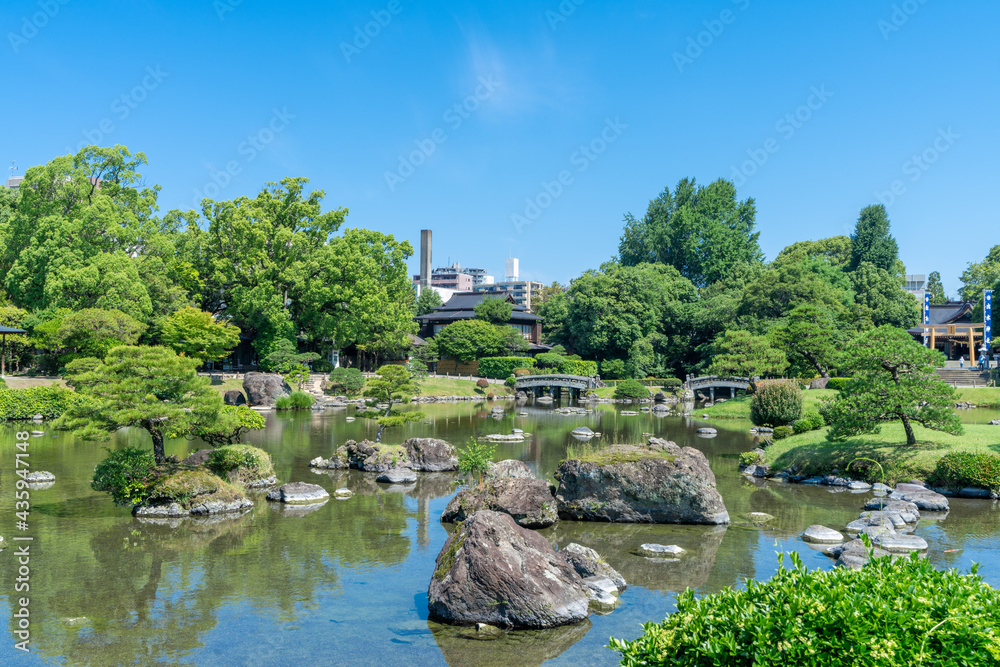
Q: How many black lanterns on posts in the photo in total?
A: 0